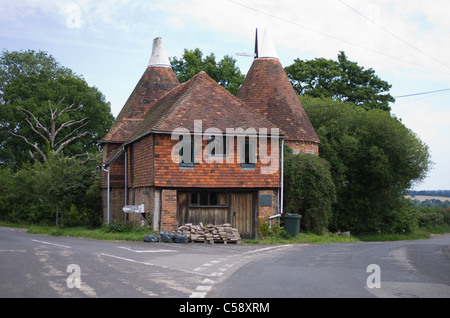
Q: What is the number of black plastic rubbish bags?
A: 3